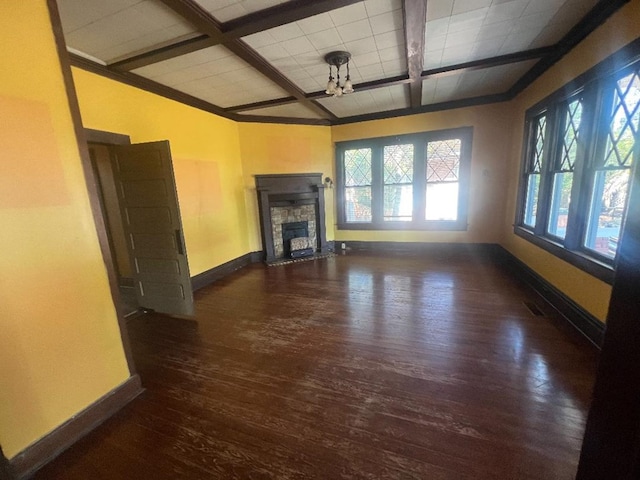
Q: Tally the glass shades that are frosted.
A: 3